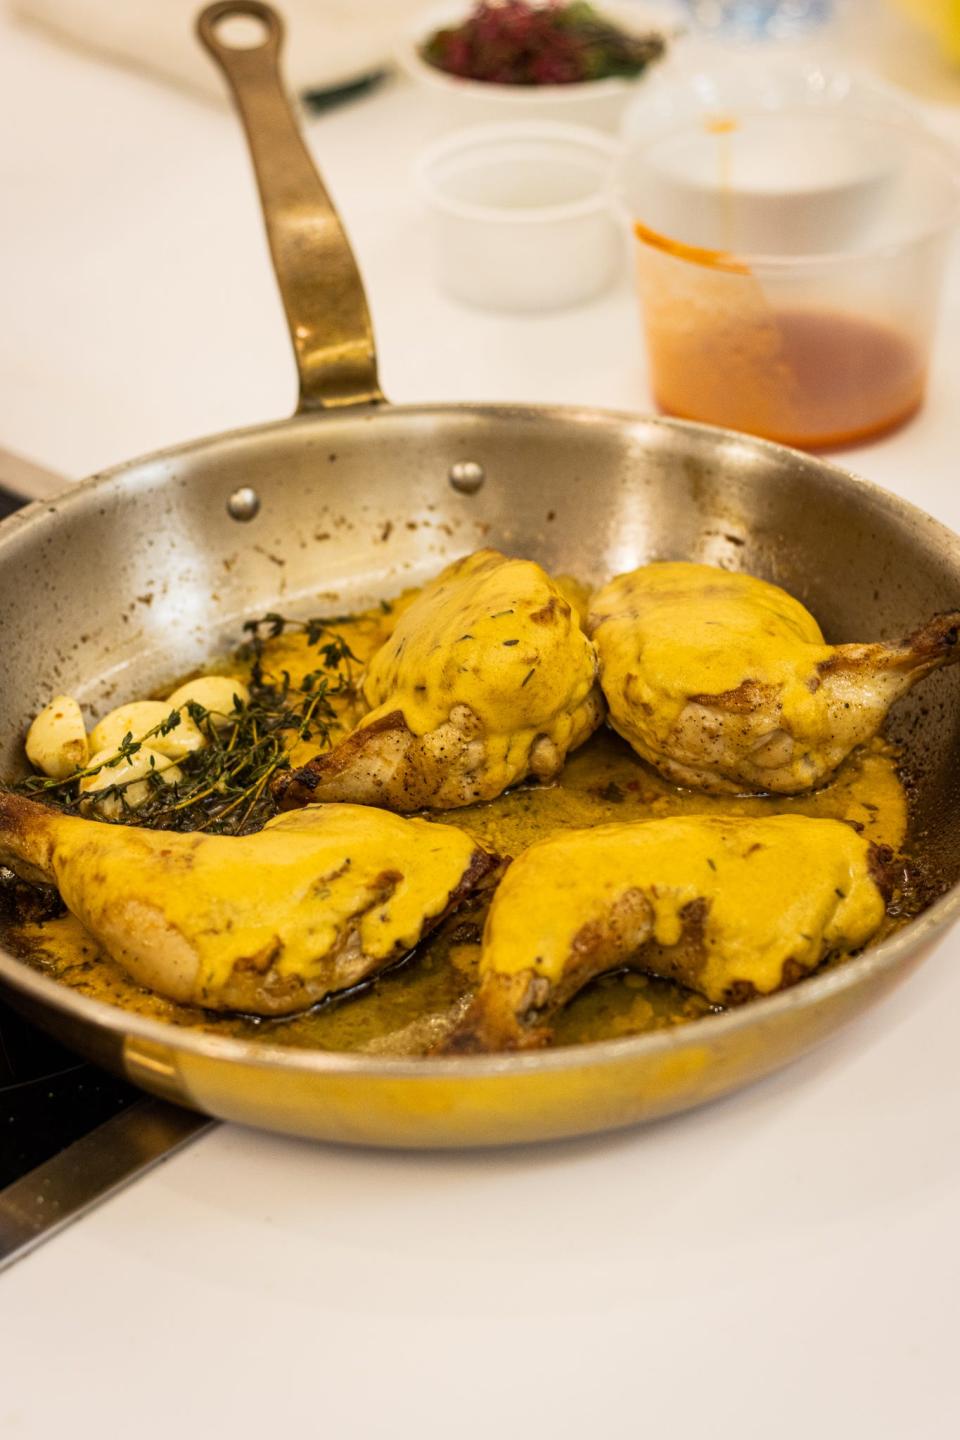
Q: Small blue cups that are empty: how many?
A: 0